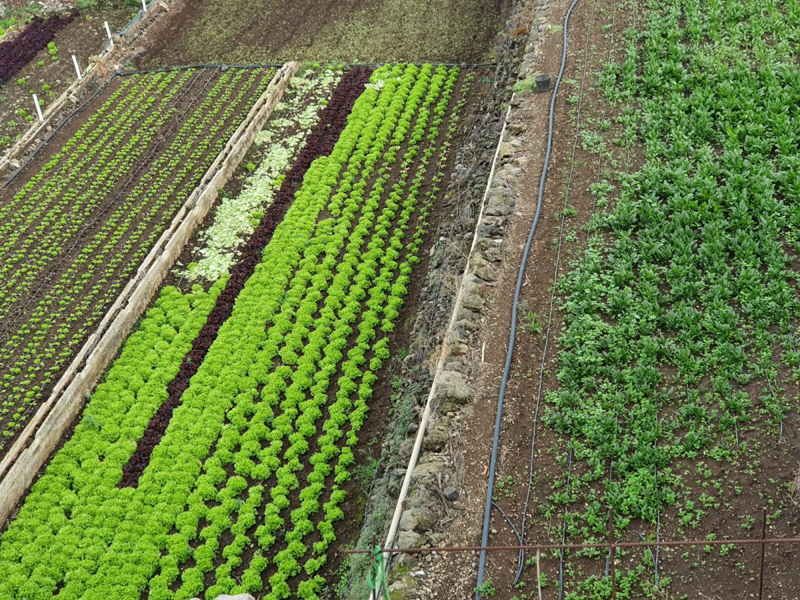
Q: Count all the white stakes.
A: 4